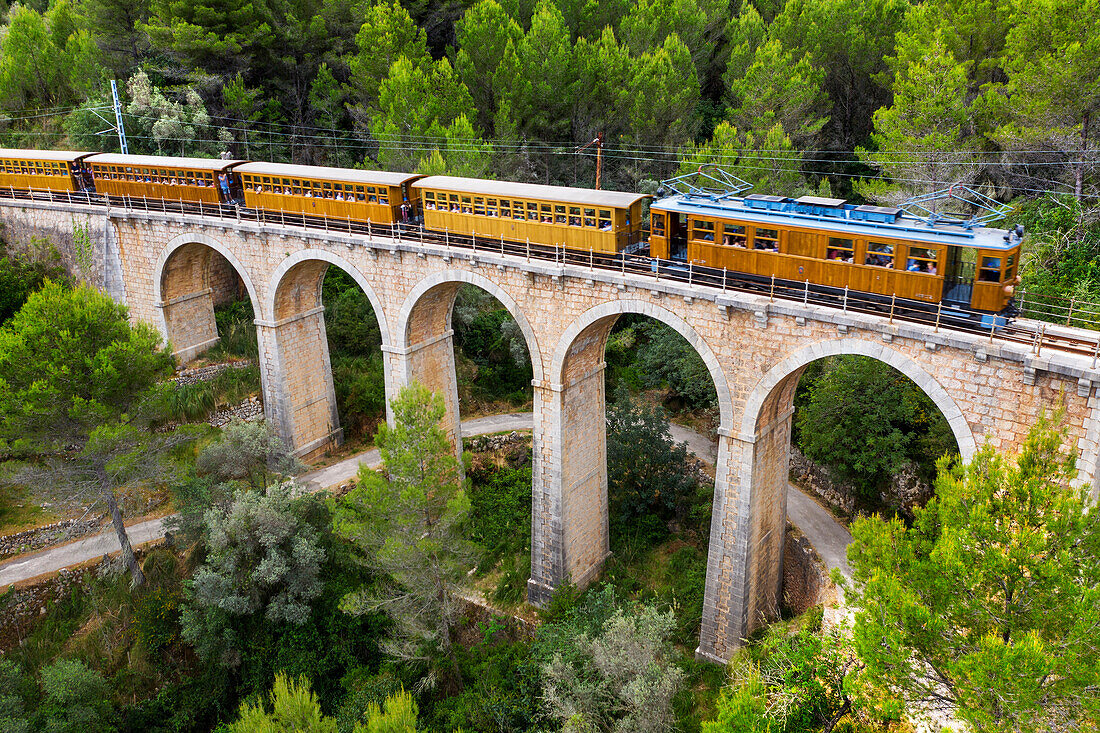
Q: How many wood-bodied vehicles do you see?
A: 5